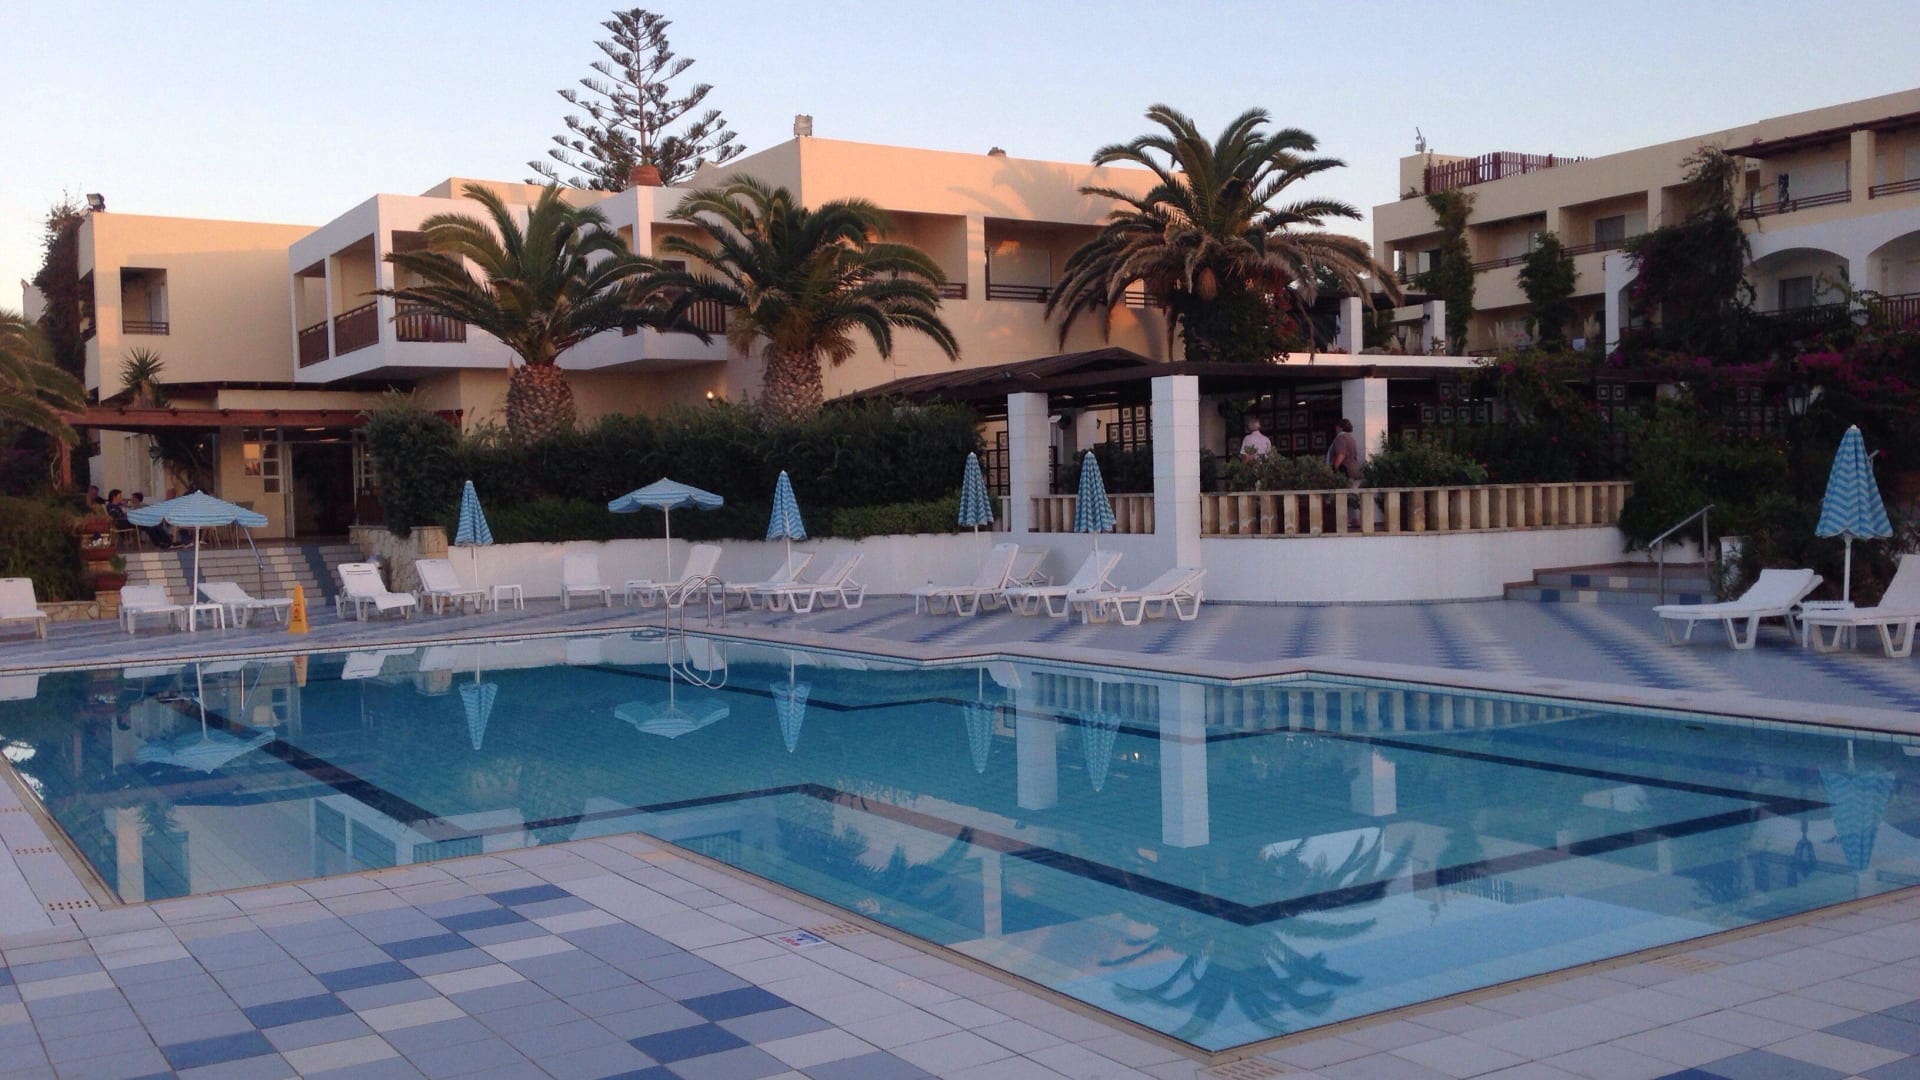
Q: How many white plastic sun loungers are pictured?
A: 15